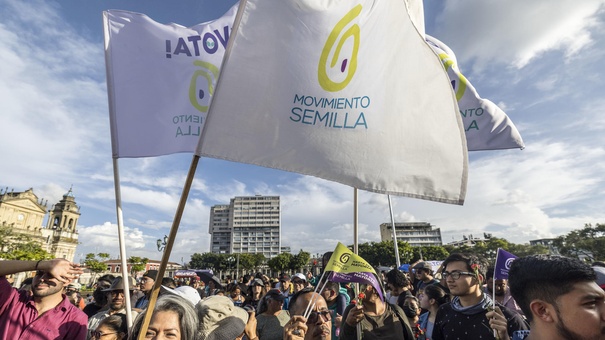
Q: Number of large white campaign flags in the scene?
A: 3